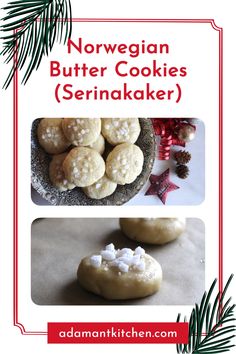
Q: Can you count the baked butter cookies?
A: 8